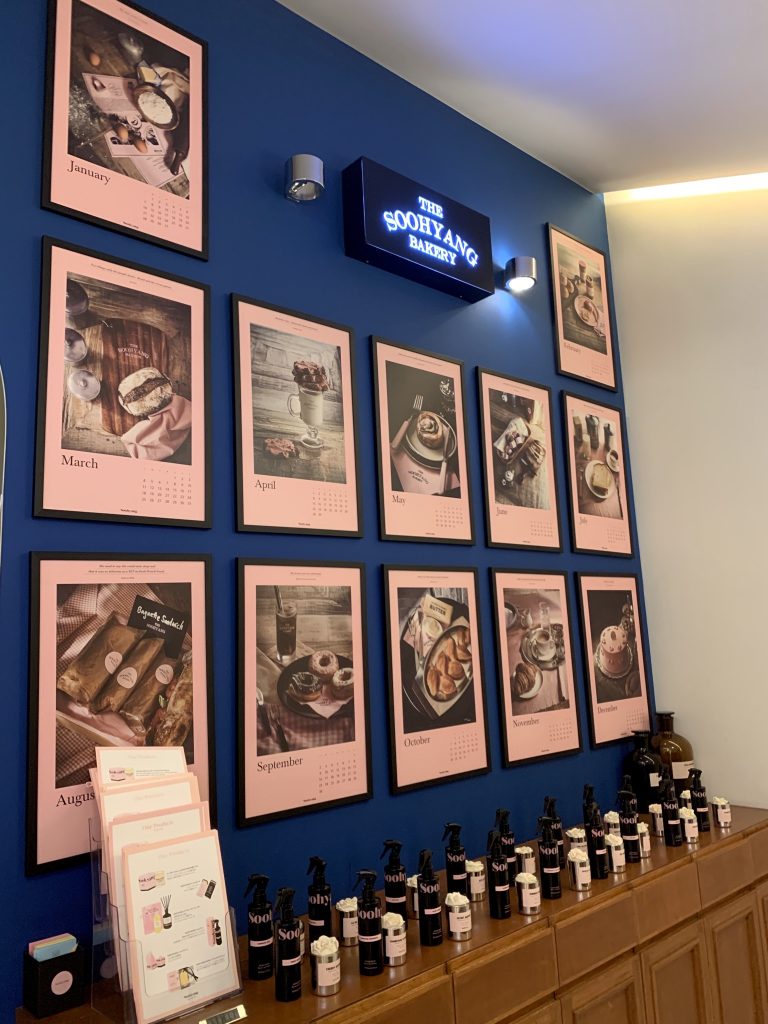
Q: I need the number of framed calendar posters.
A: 12